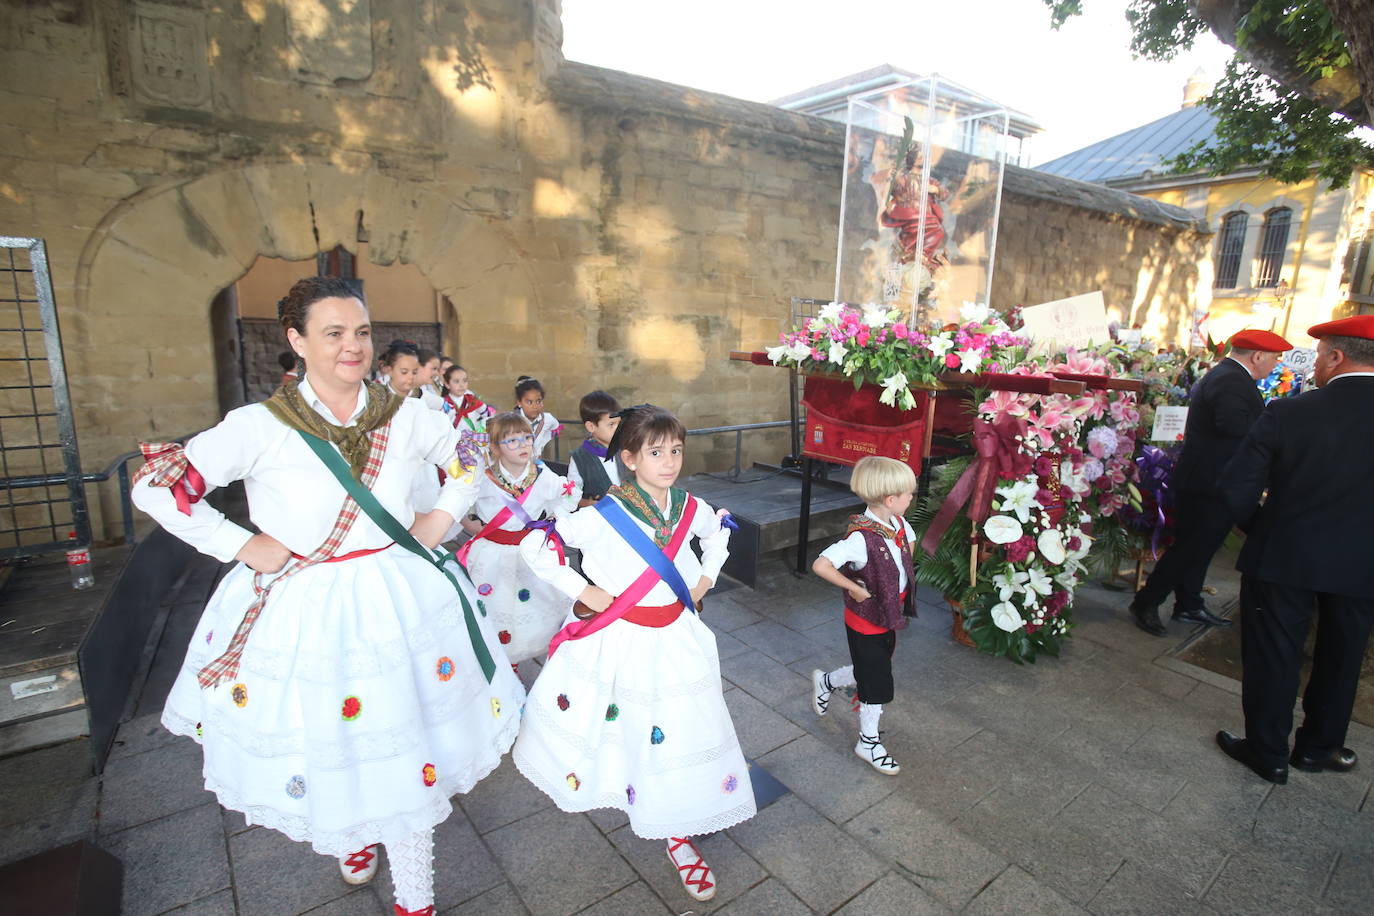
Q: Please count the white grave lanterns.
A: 0